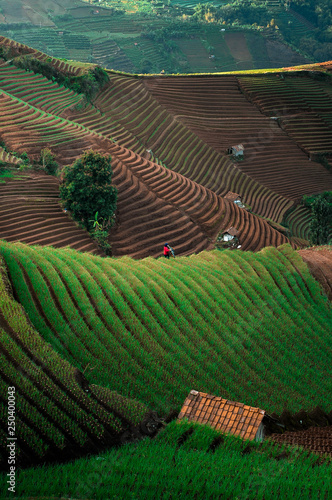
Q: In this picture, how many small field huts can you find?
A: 4